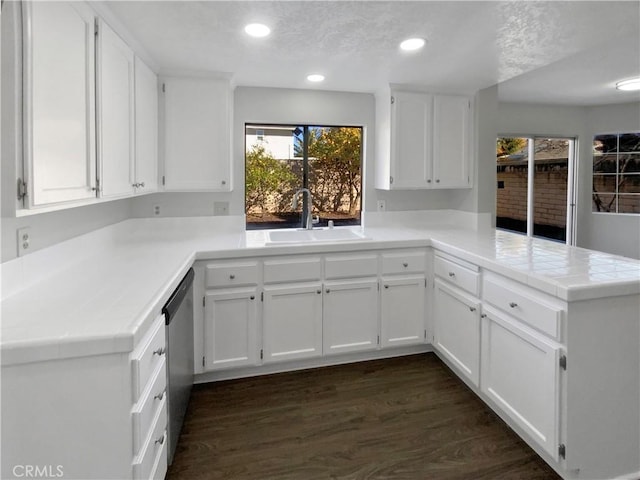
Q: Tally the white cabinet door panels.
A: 12